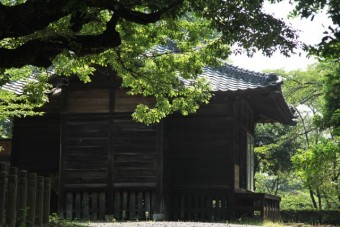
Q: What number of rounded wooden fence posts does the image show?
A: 6